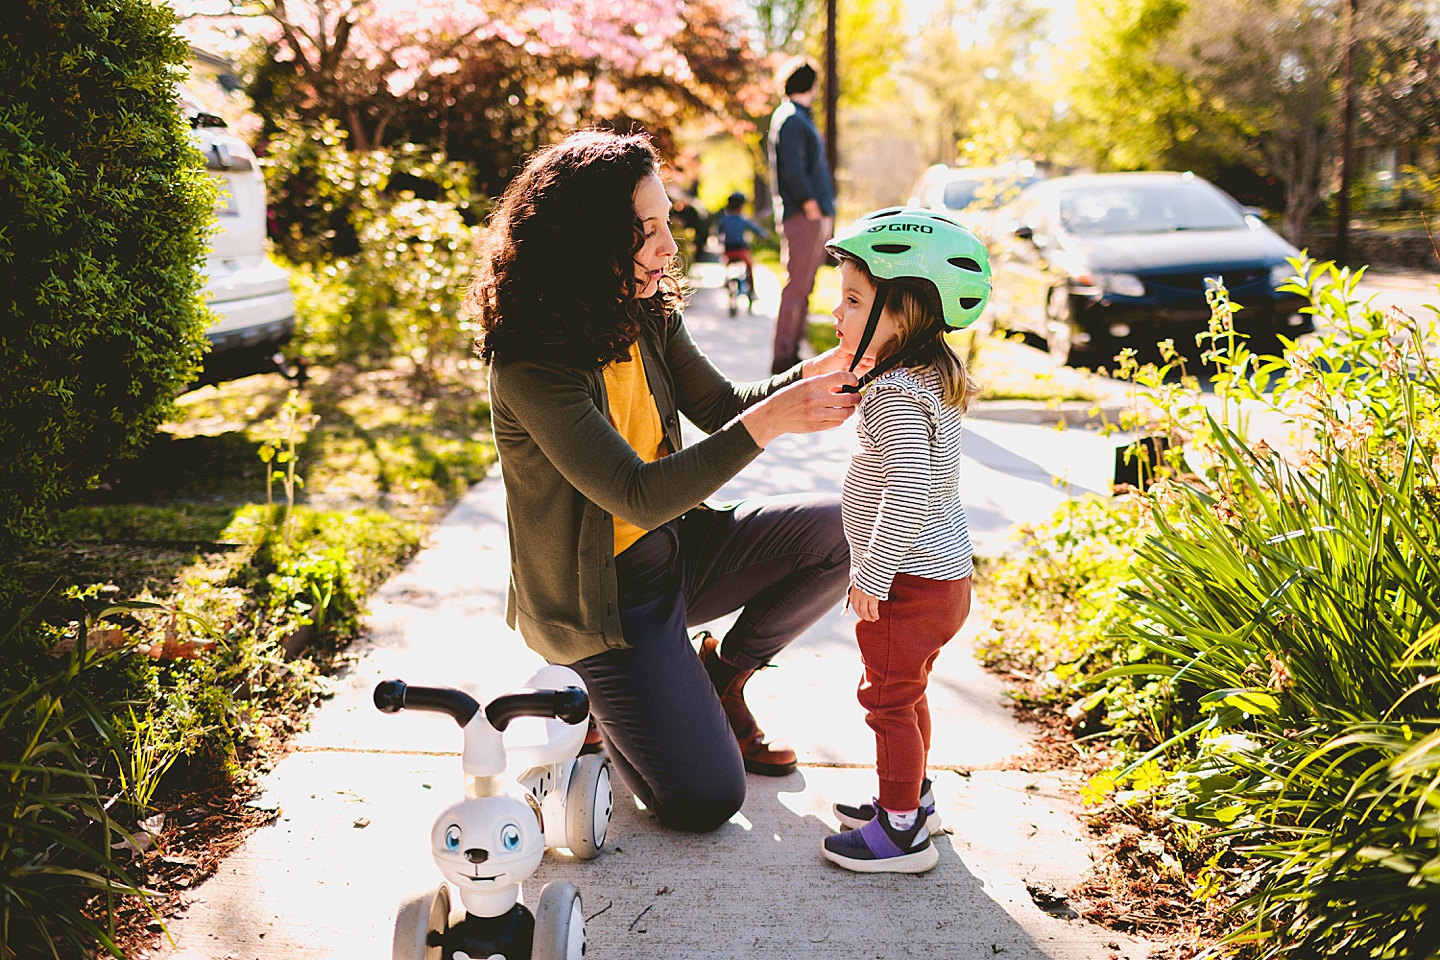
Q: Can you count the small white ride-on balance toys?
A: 1